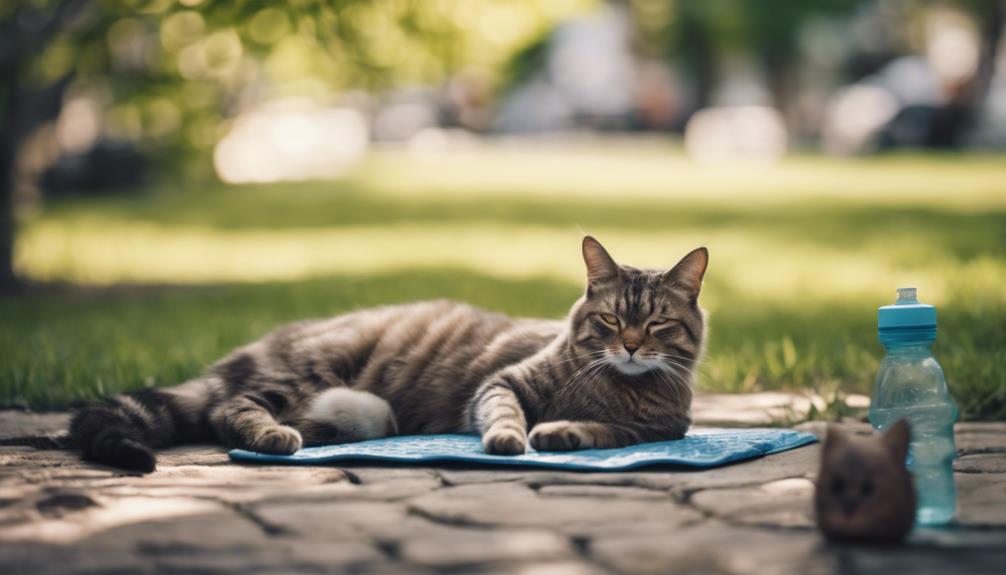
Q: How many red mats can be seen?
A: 0